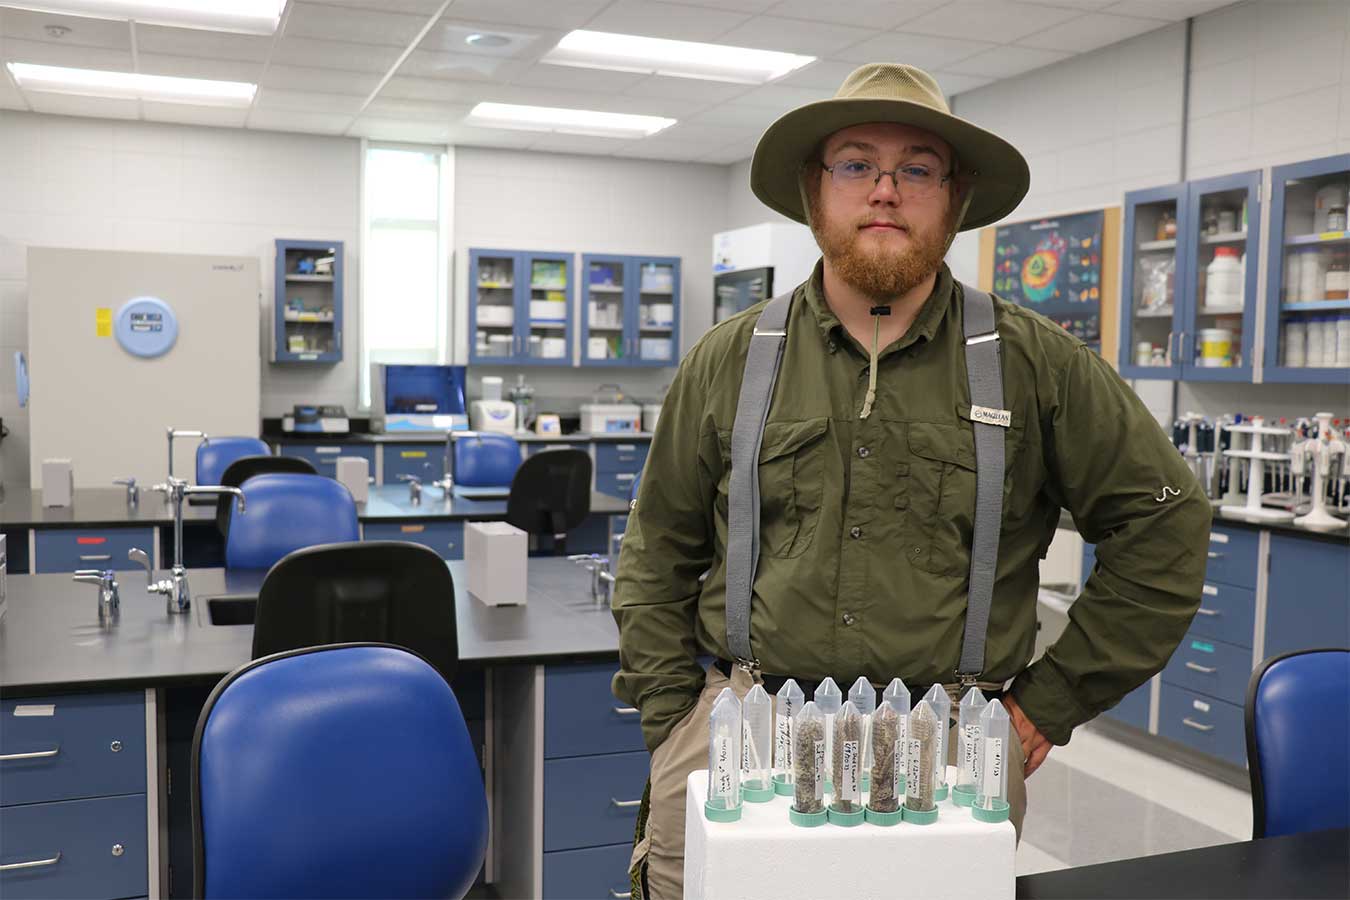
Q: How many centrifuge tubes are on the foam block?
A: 14